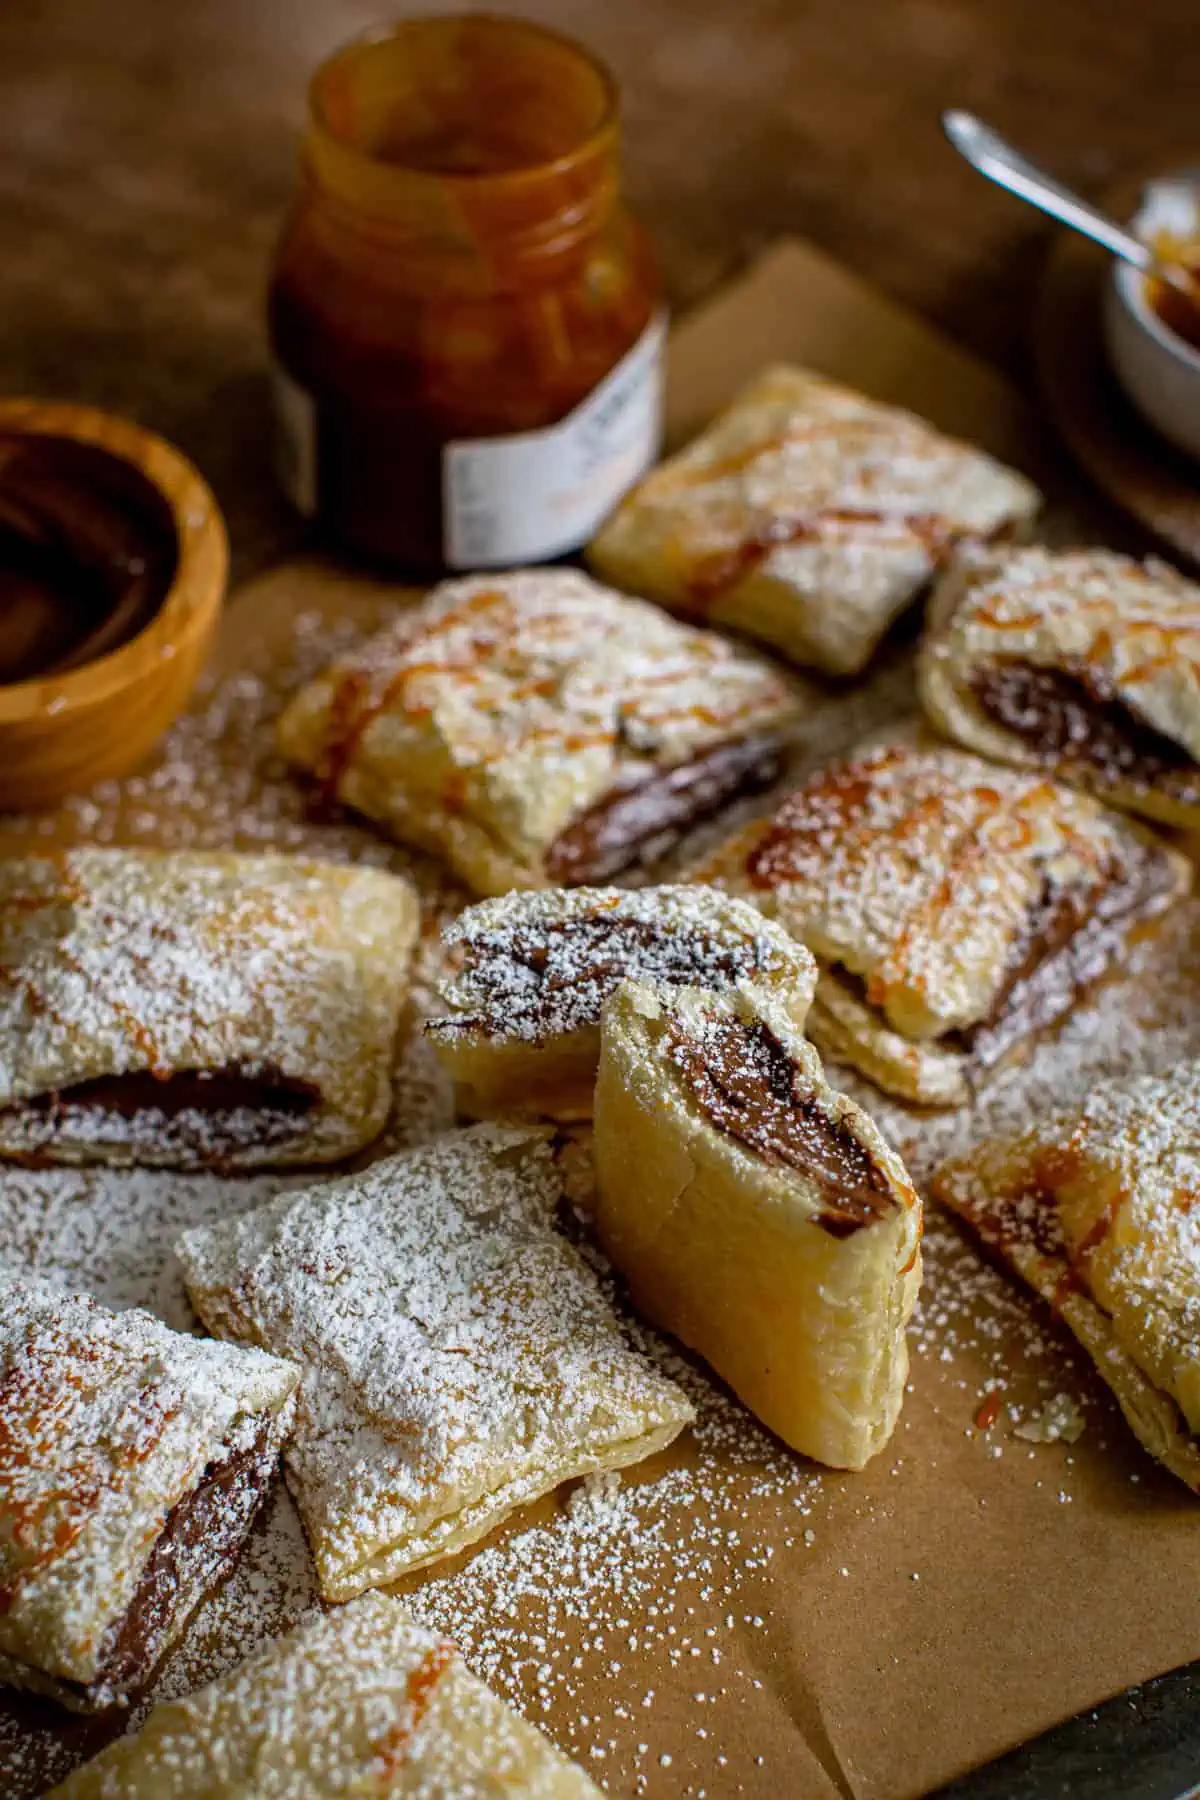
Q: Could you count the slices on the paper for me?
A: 11